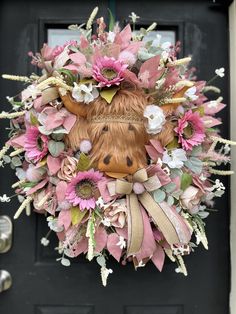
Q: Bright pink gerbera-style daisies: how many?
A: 4